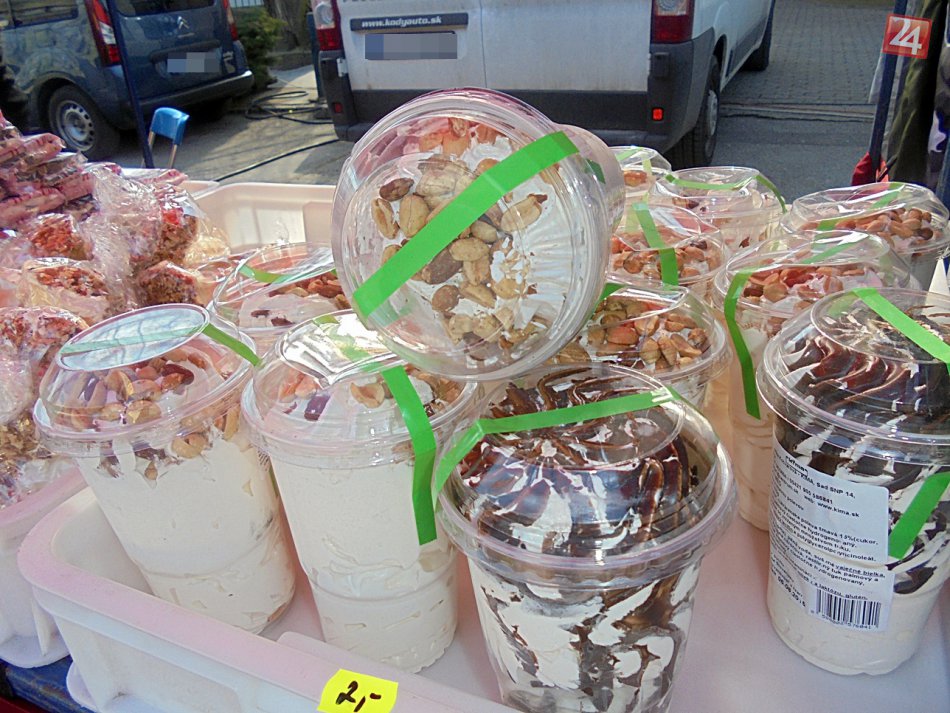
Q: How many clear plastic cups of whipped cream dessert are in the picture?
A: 12